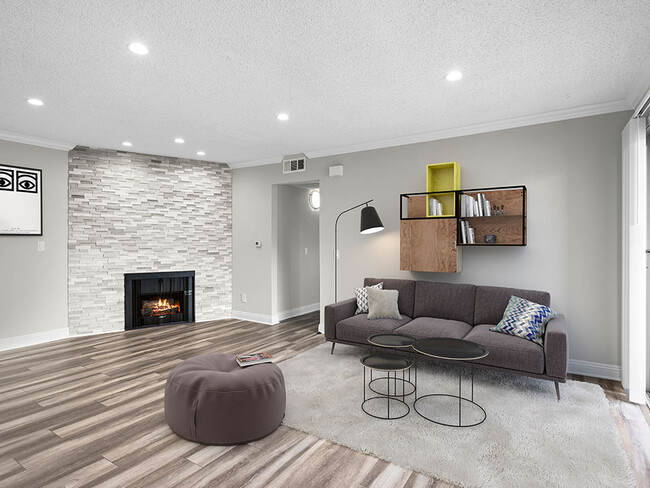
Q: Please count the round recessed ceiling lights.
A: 7